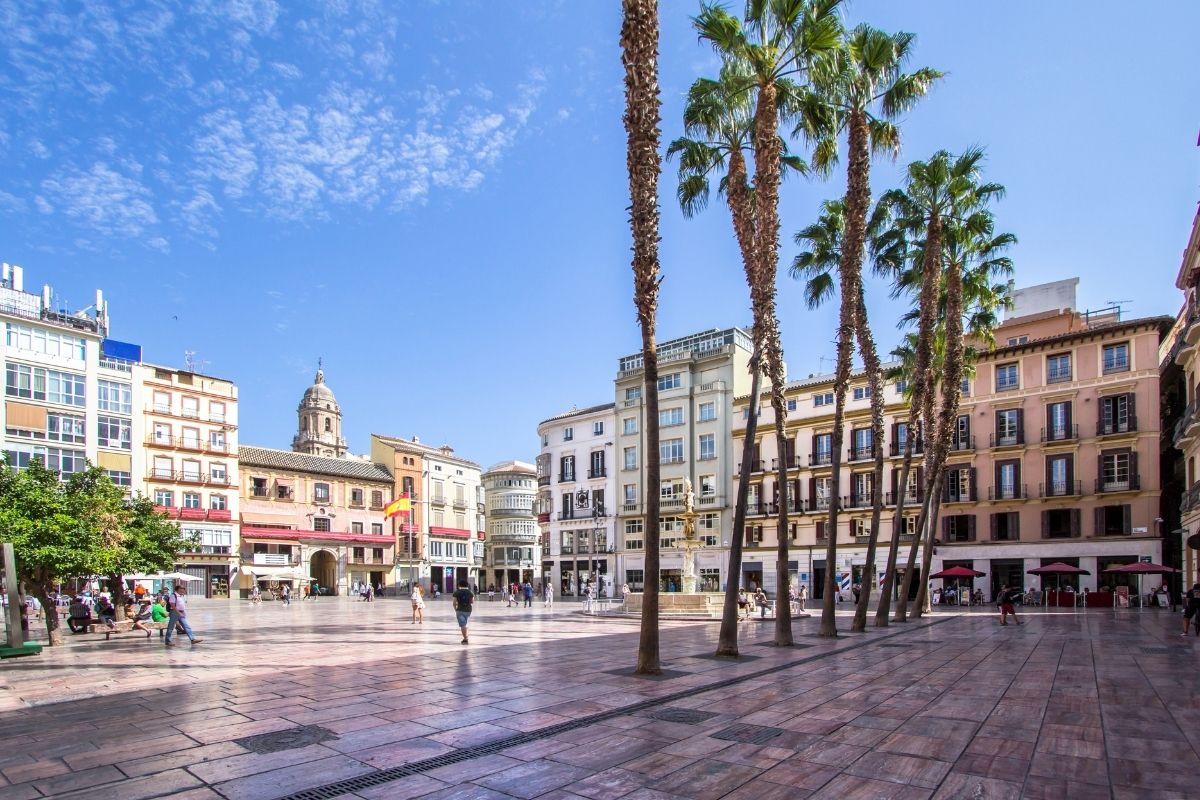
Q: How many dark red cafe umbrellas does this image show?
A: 3